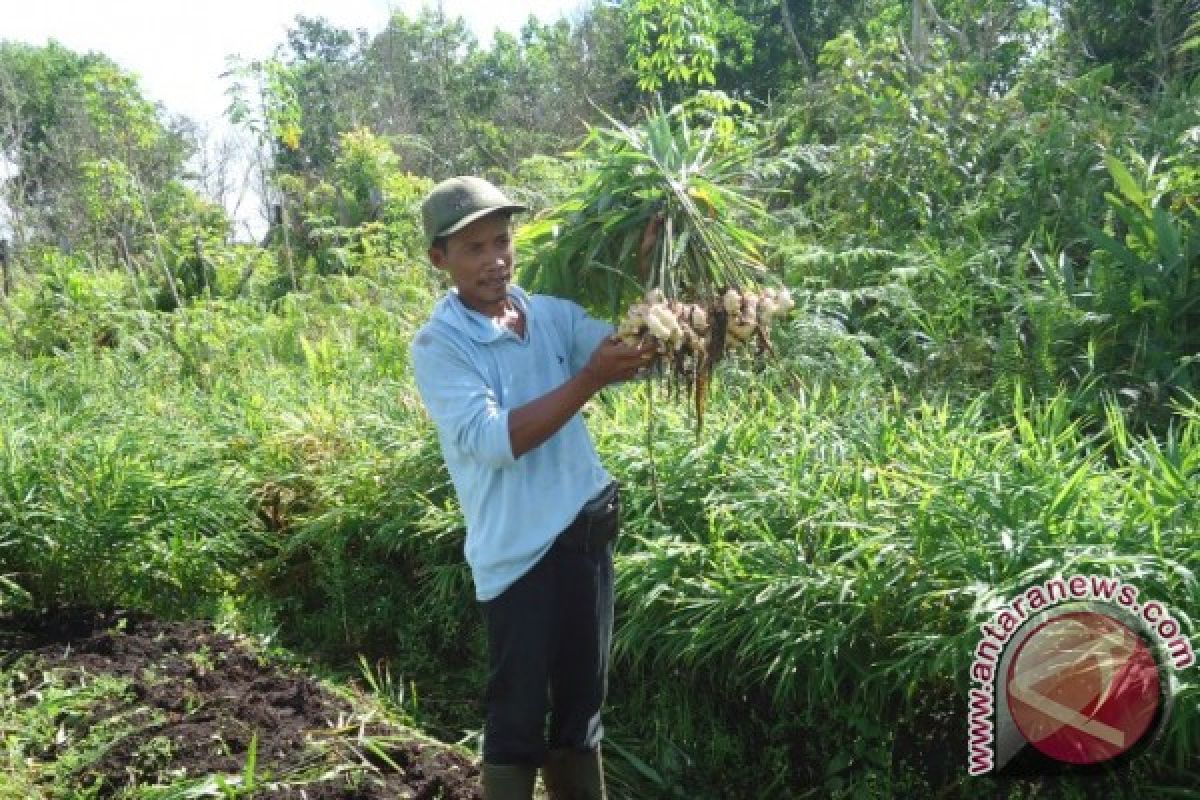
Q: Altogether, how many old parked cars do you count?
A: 0